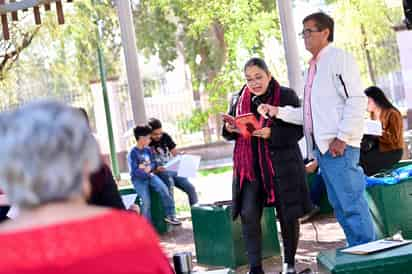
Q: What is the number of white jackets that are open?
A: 1